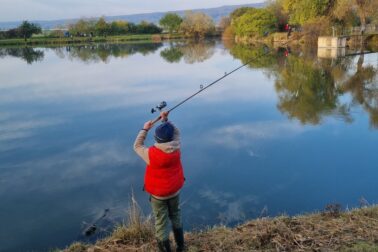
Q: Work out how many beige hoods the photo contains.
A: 1